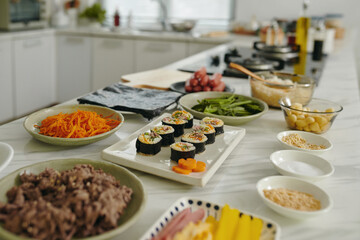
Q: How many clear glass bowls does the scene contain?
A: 2